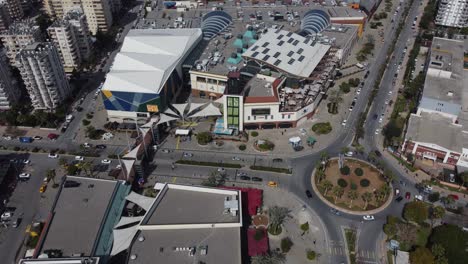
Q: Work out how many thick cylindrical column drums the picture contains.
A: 0